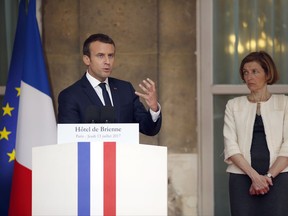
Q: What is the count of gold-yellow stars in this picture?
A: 4